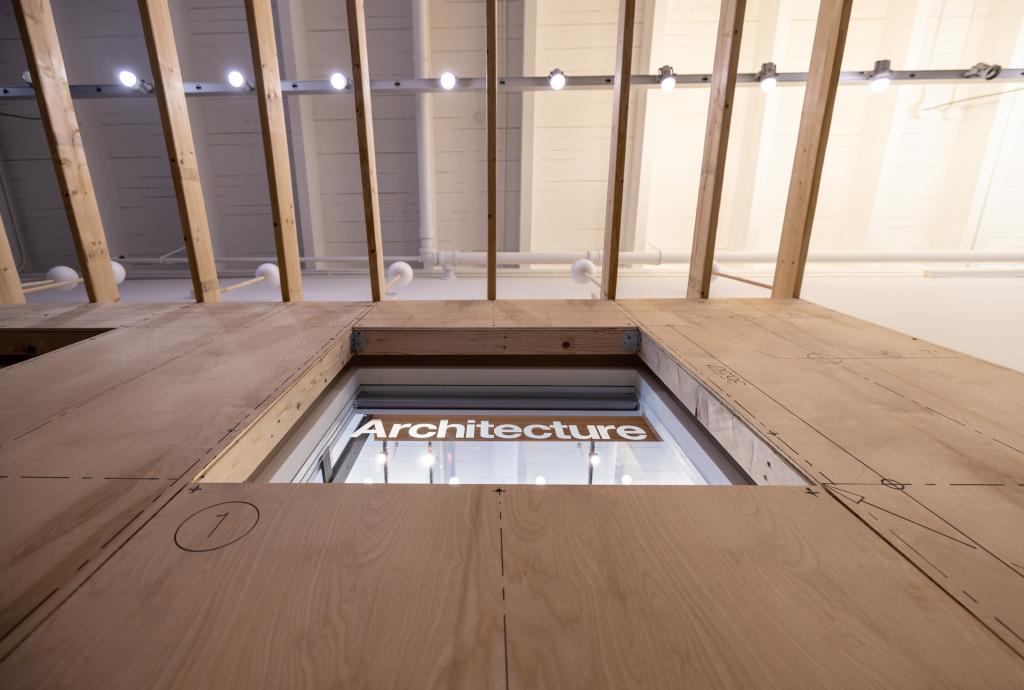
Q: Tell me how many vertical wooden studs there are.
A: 9